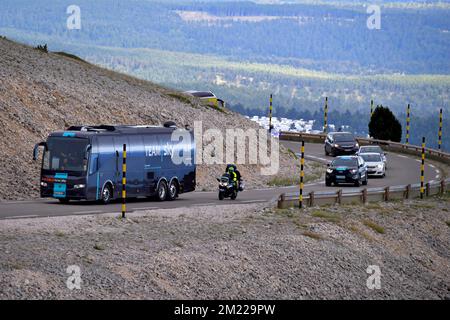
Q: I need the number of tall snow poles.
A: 8